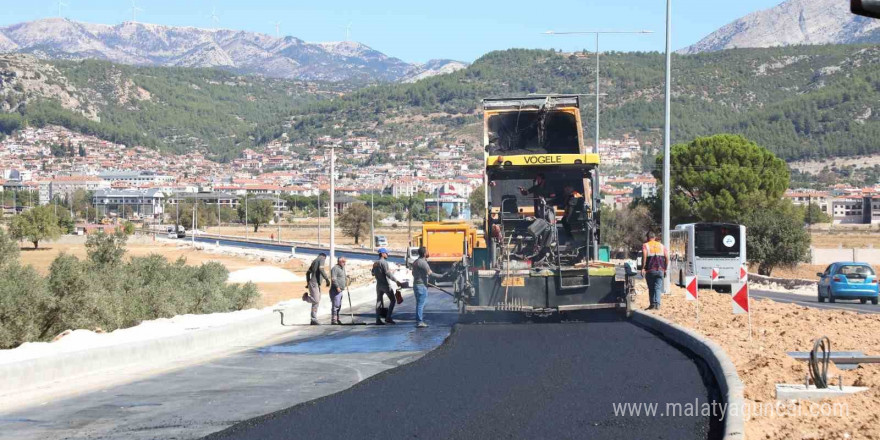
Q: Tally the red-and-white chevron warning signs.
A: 4